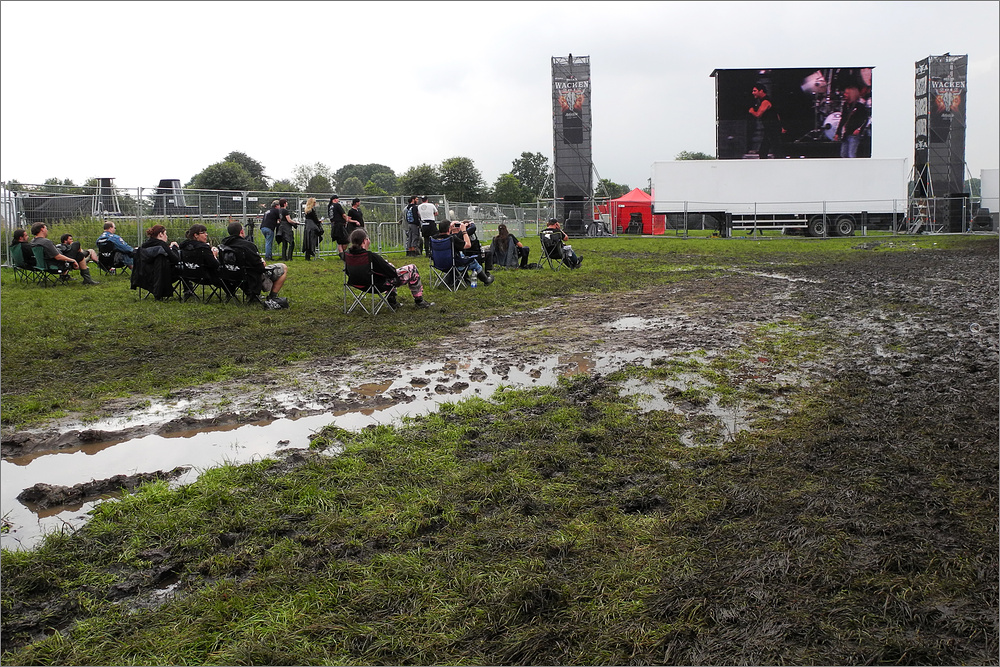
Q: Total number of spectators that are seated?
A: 13